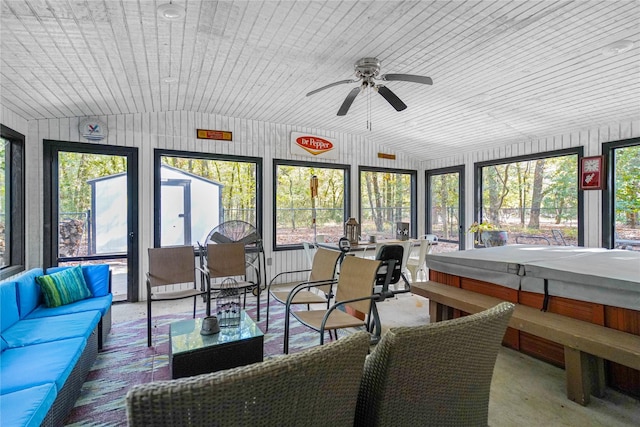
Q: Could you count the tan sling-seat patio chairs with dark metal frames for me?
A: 4